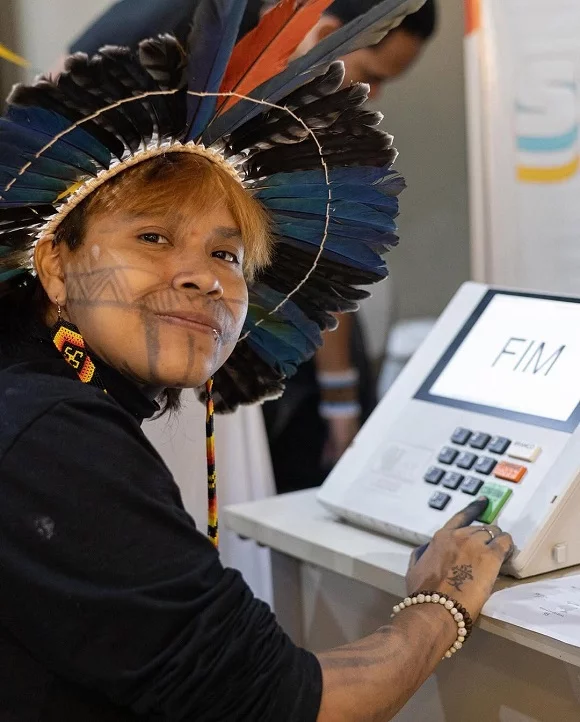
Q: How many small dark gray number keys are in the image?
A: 10